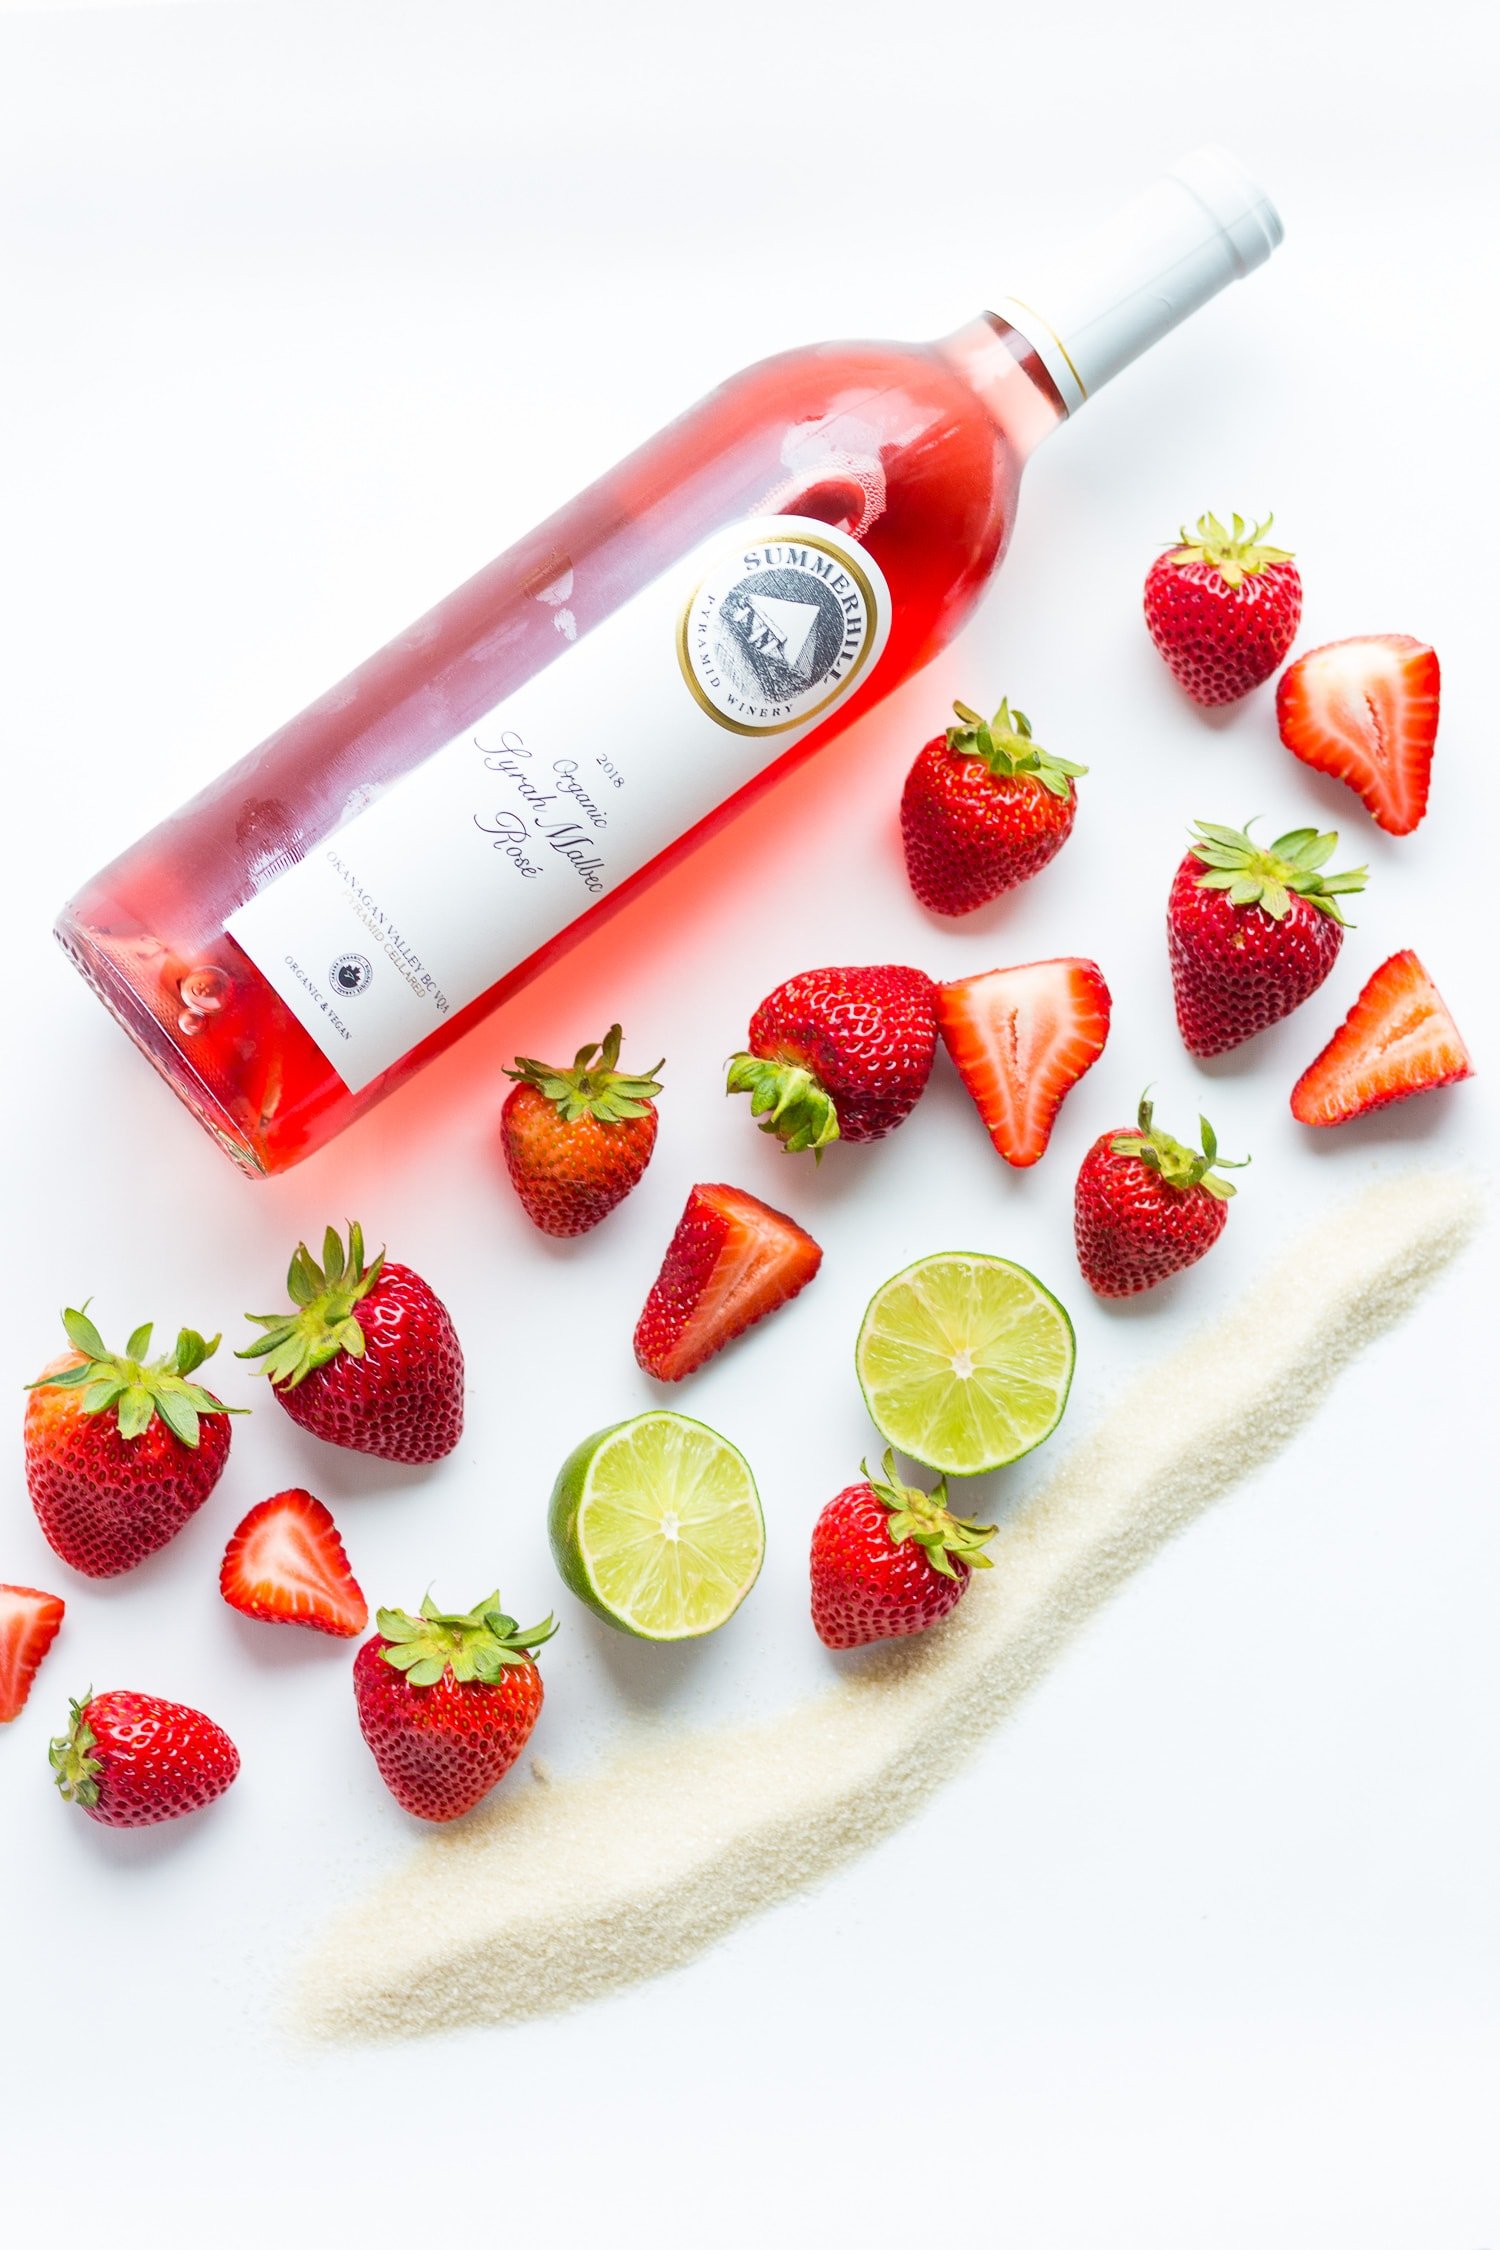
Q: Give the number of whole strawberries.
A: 11